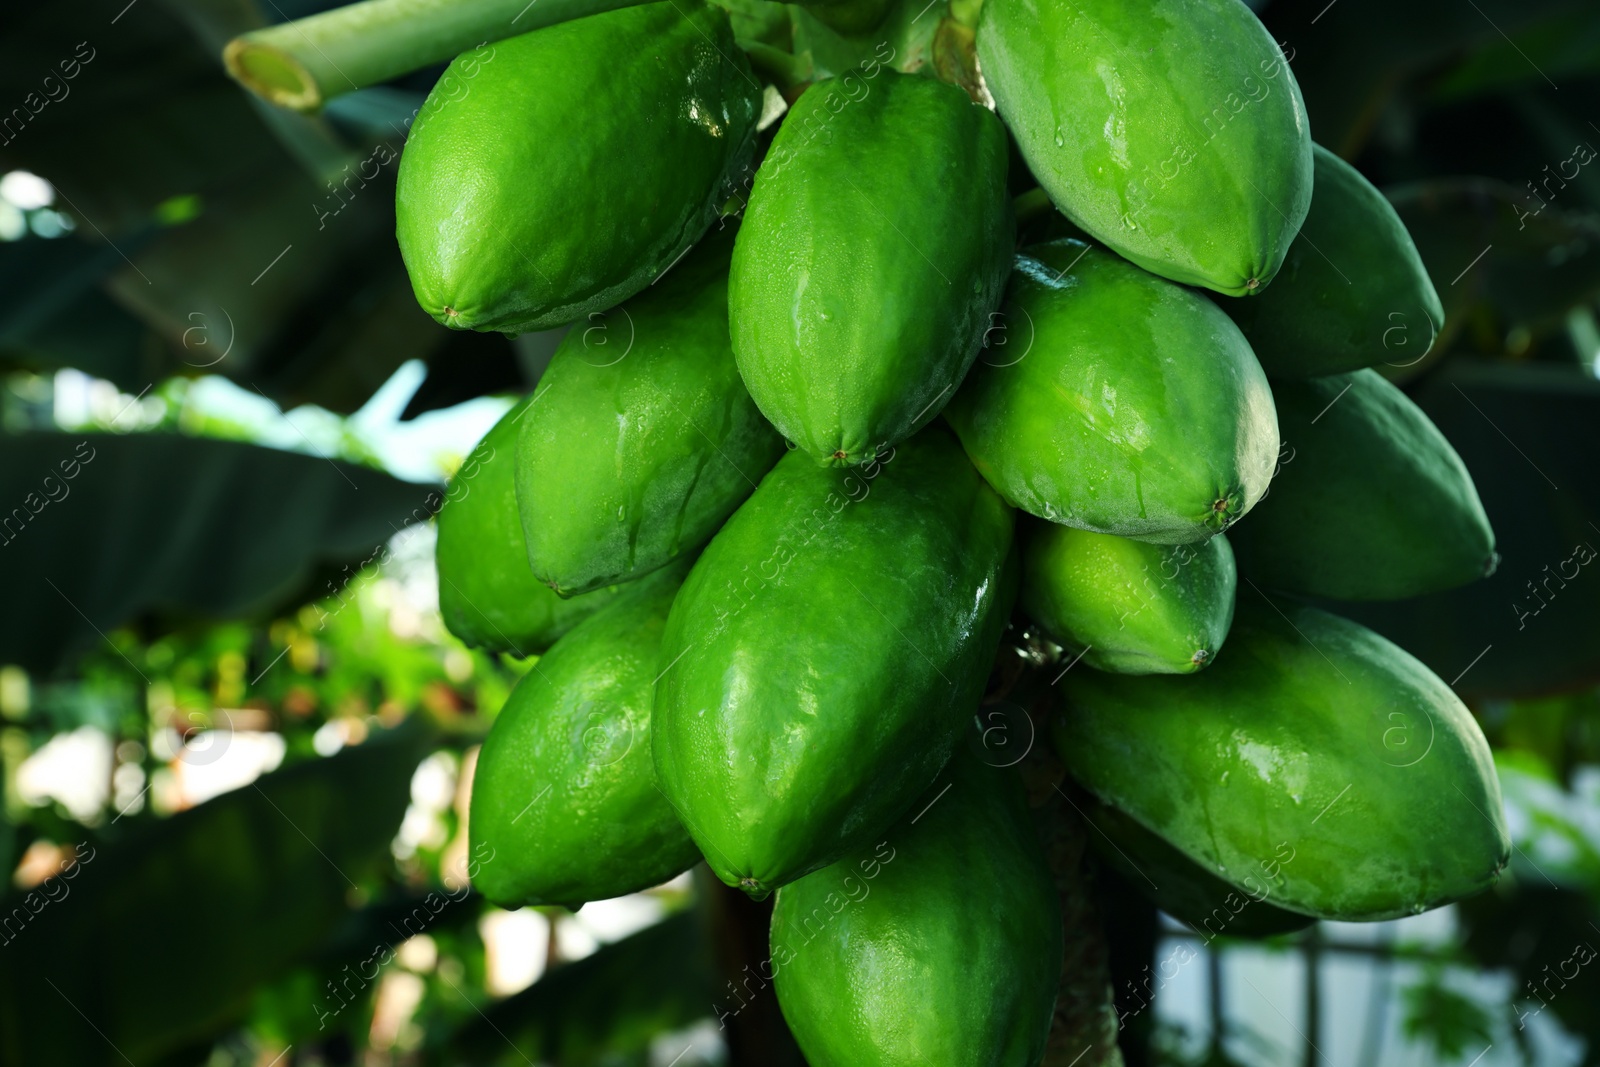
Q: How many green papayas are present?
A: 14